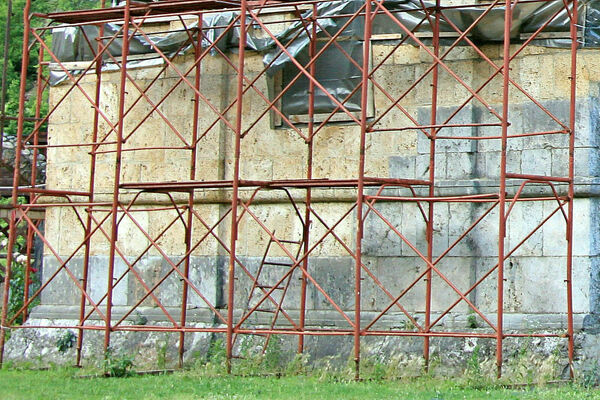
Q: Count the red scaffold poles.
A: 11